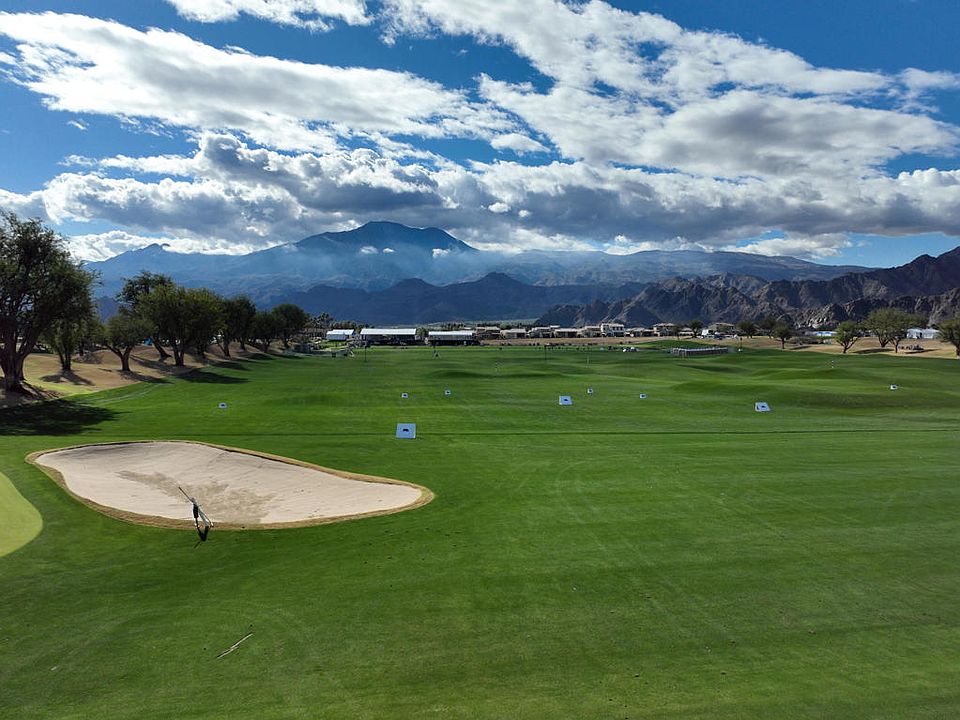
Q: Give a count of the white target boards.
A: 9